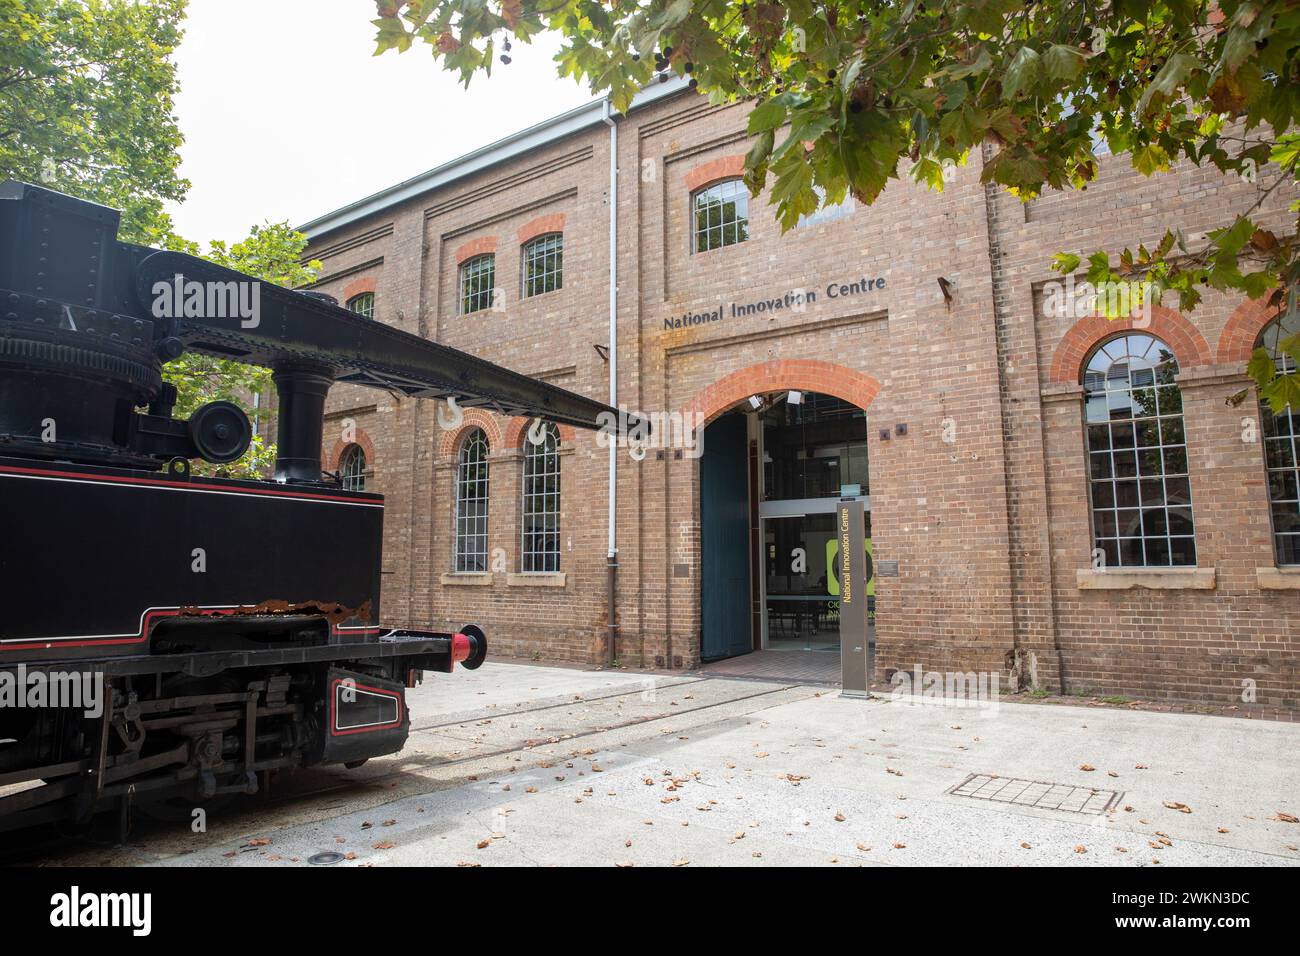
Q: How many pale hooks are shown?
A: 3